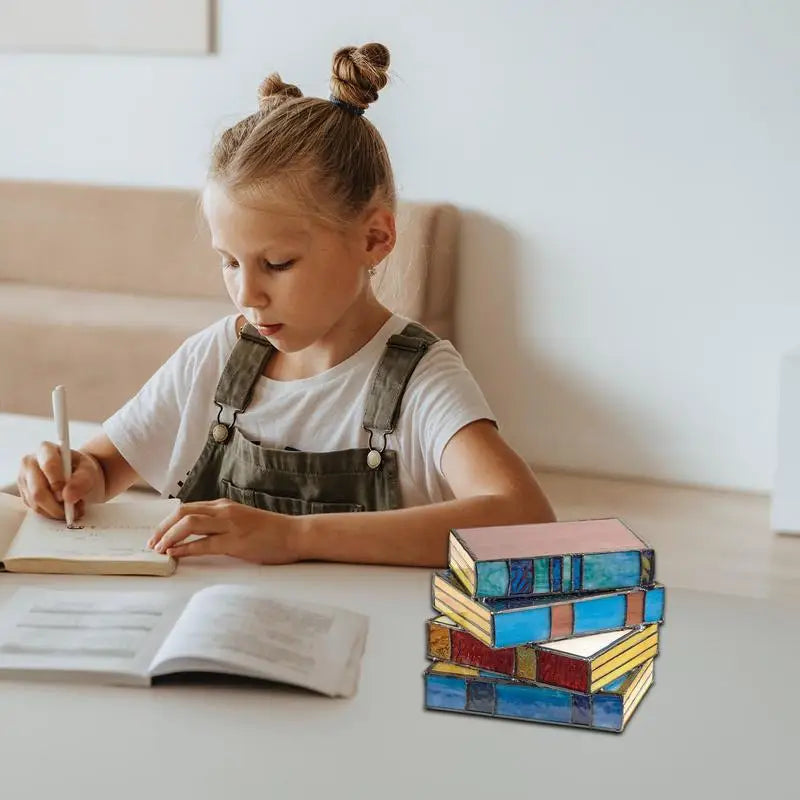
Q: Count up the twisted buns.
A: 2